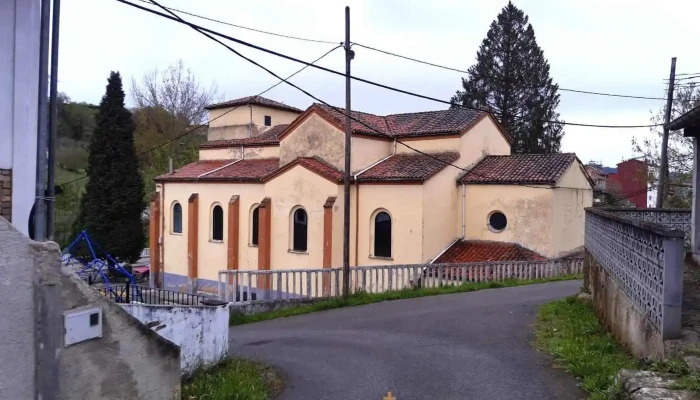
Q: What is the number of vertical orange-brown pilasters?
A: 5